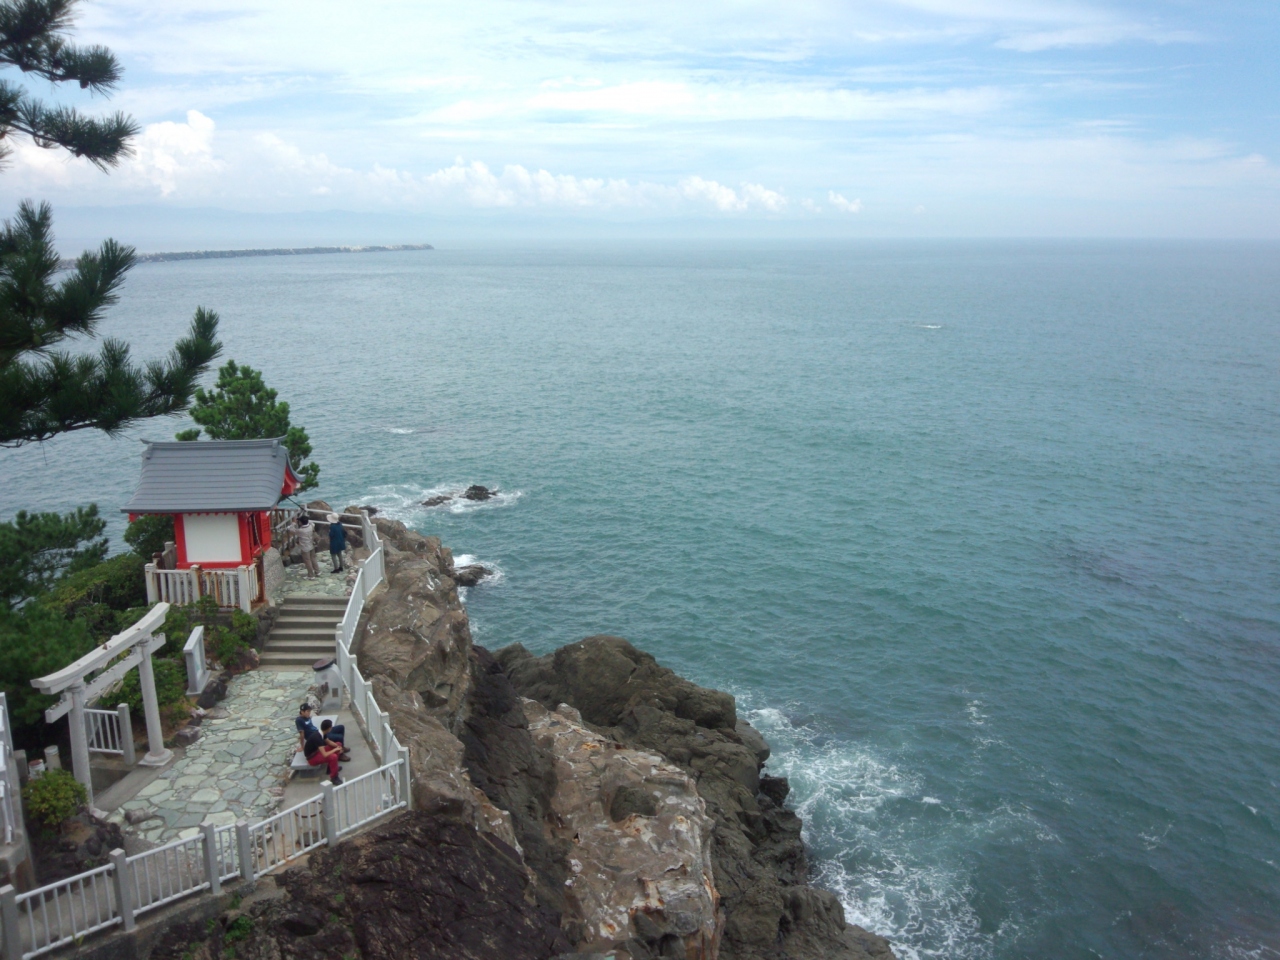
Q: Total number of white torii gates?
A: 1